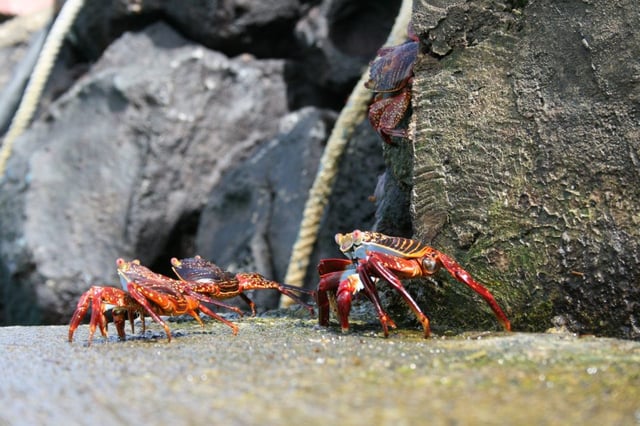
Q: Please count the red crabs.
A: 4